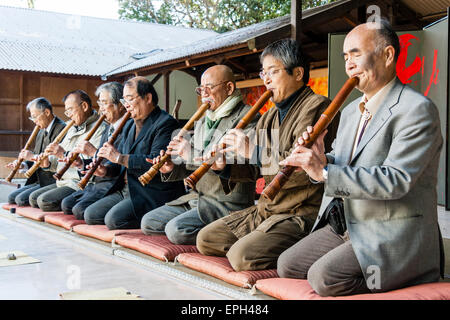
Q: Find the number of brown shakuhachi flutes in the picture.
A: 7